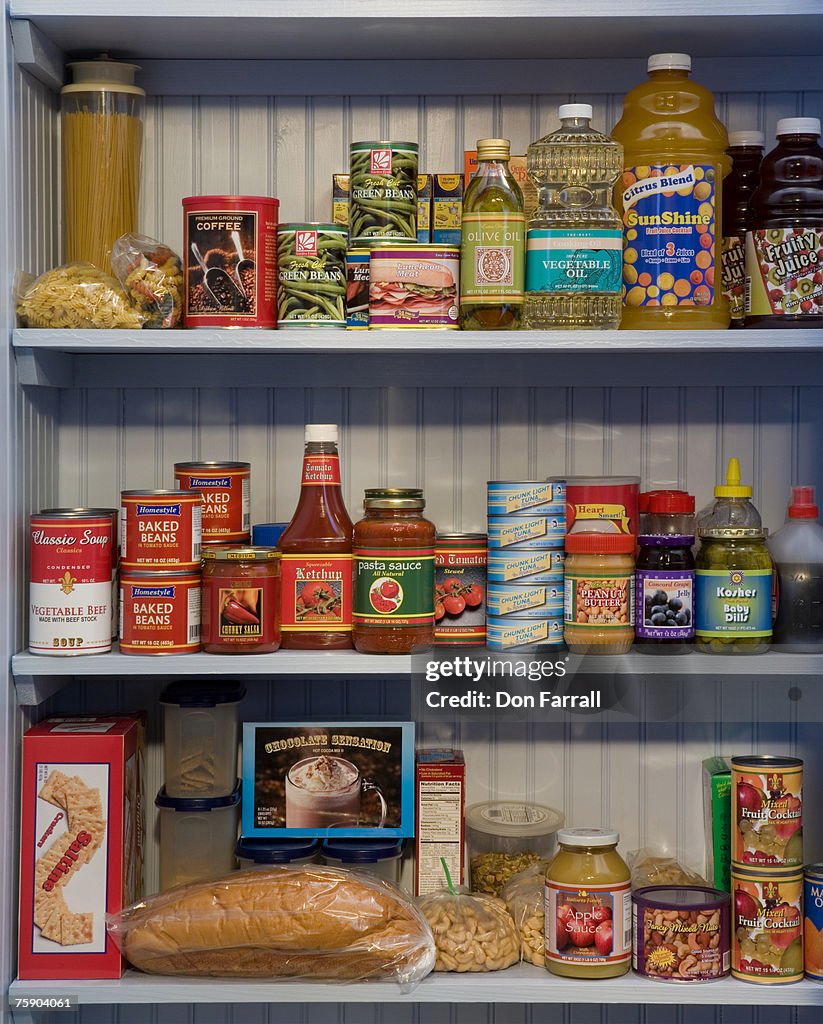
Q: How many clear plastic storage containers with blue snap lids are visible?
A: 4